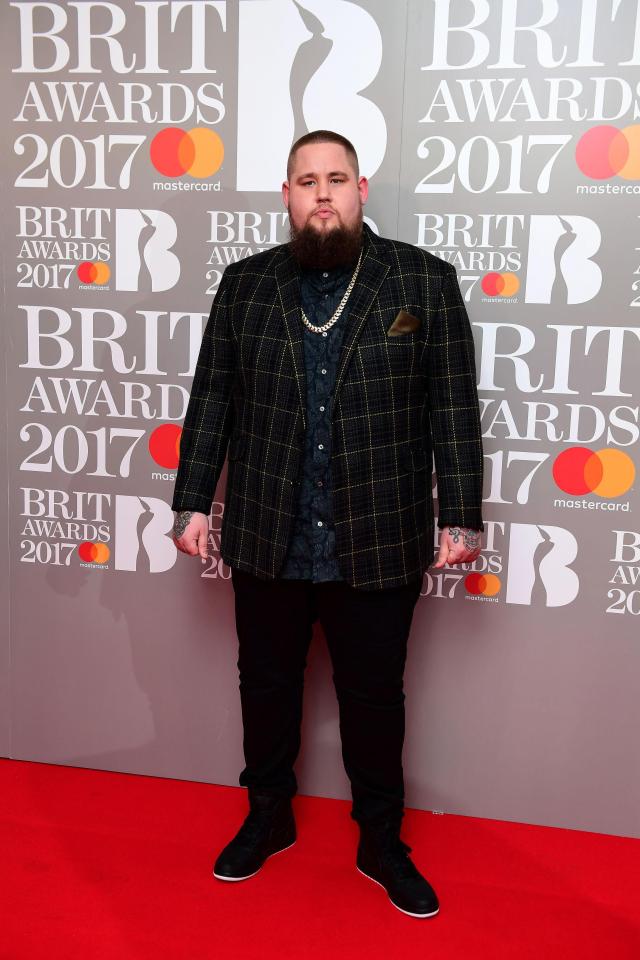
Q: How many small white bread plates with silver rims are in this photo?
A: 0